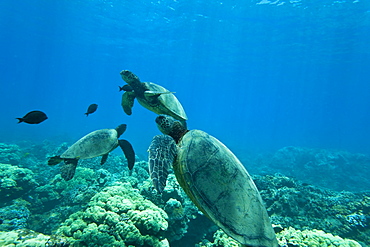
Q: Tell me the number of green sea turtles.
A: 3